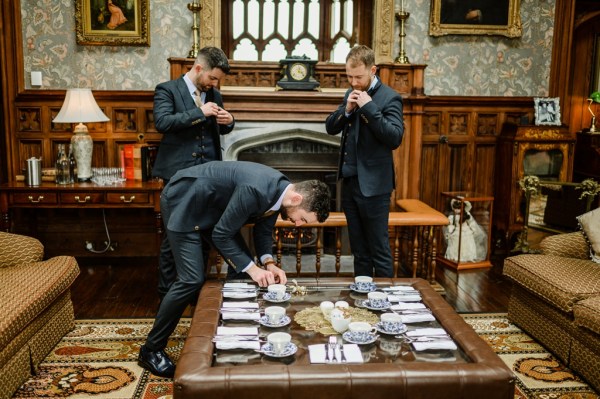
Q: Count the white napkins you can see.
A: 7